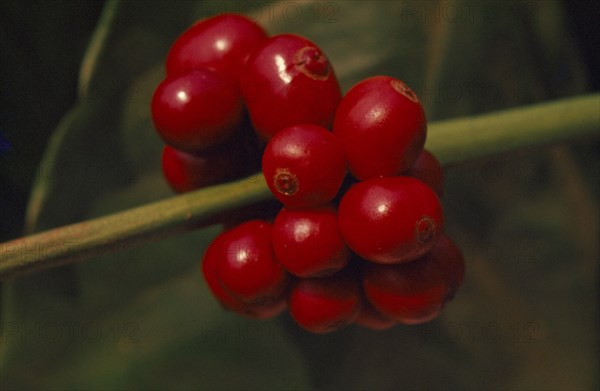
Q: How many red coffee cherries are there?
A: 15